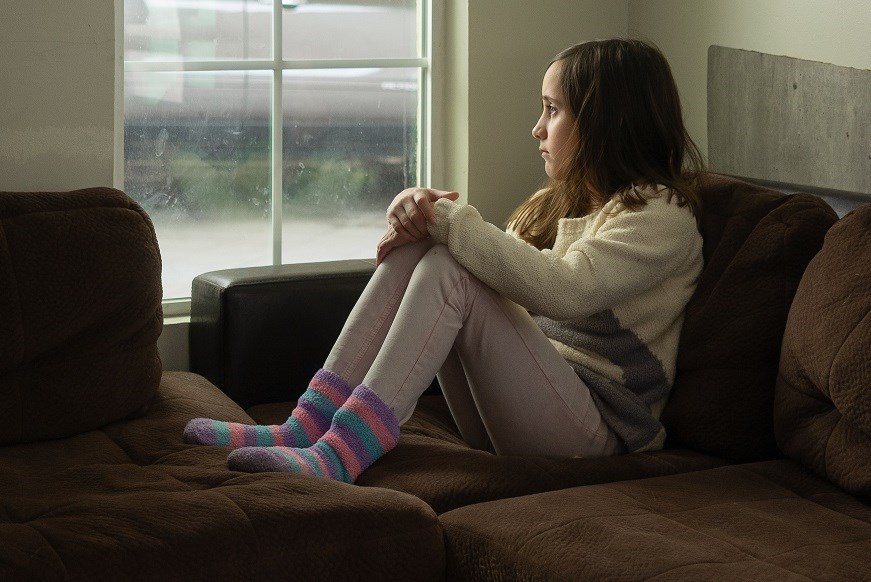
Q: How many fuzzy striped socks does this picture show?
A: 2